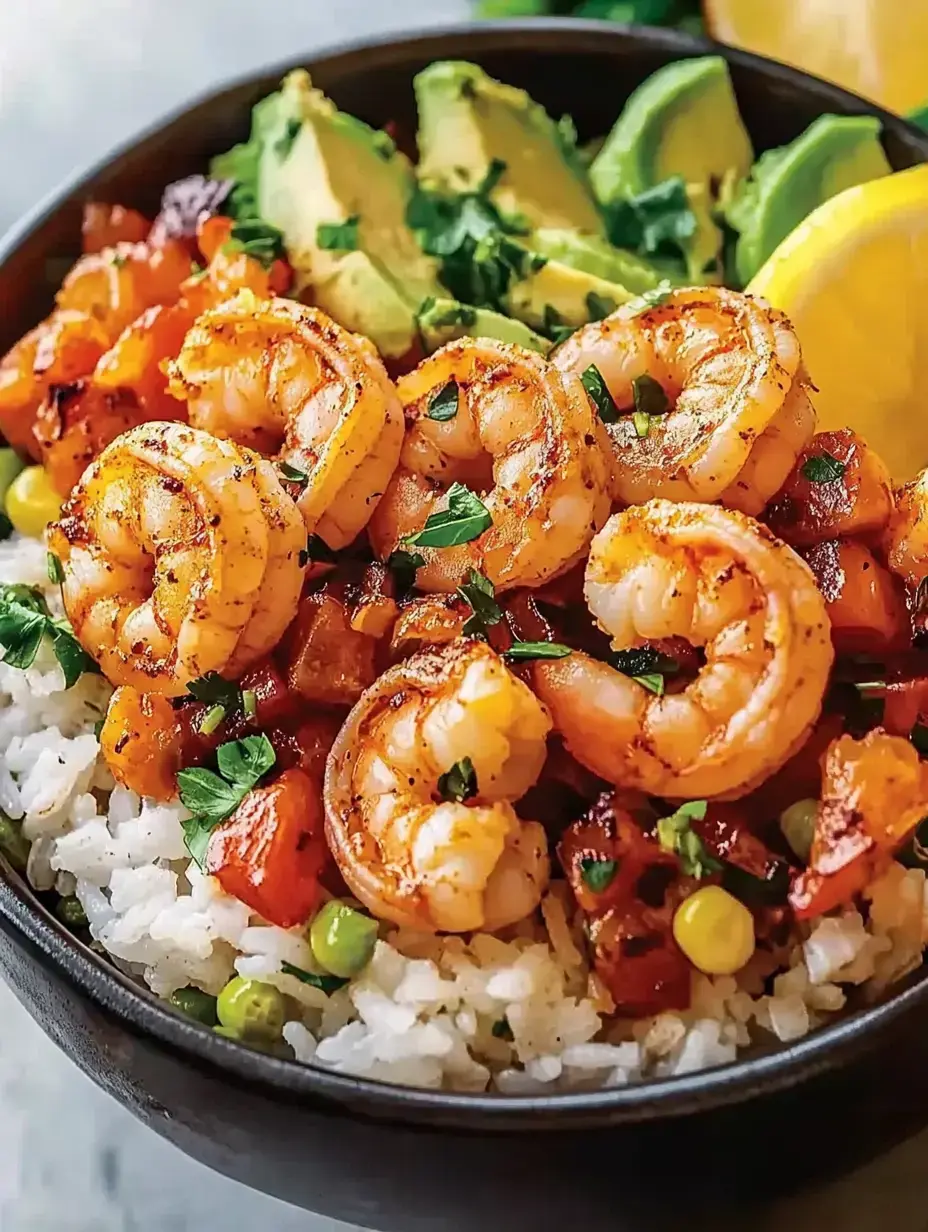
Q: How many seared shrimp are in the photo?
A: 6